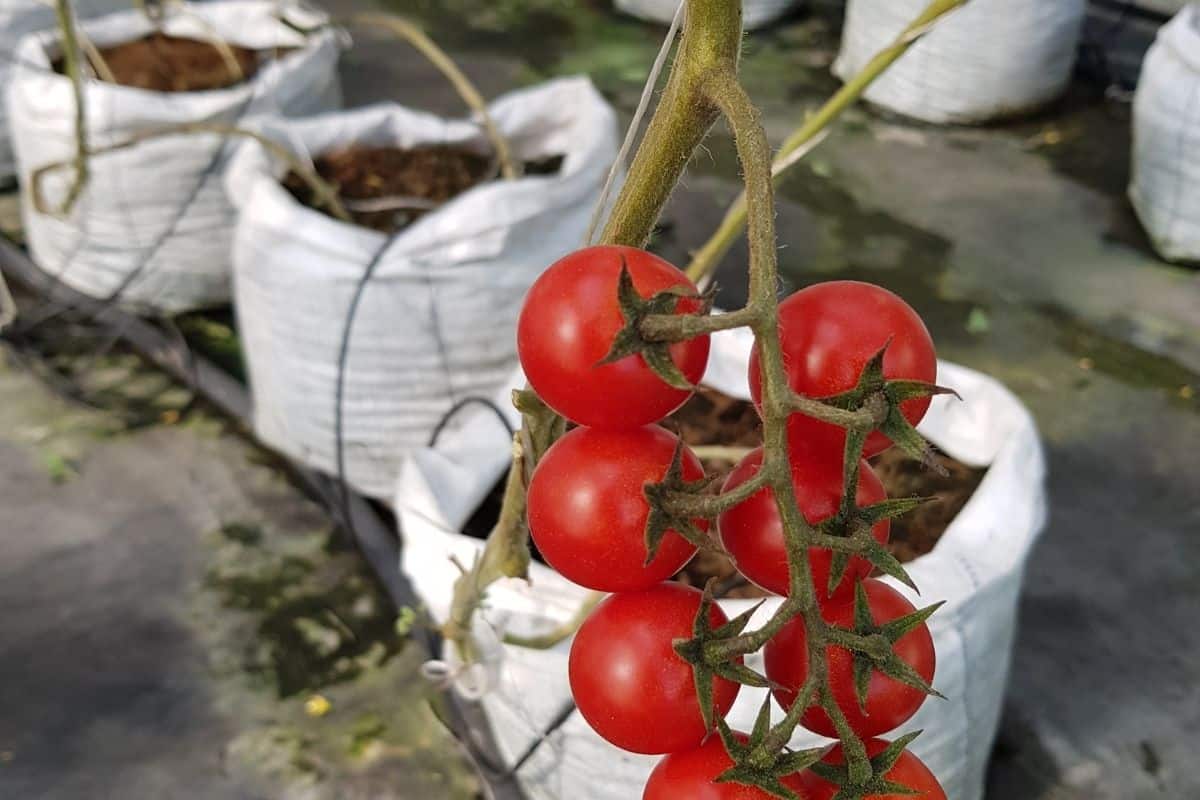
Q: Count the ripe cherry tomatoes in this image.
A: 8